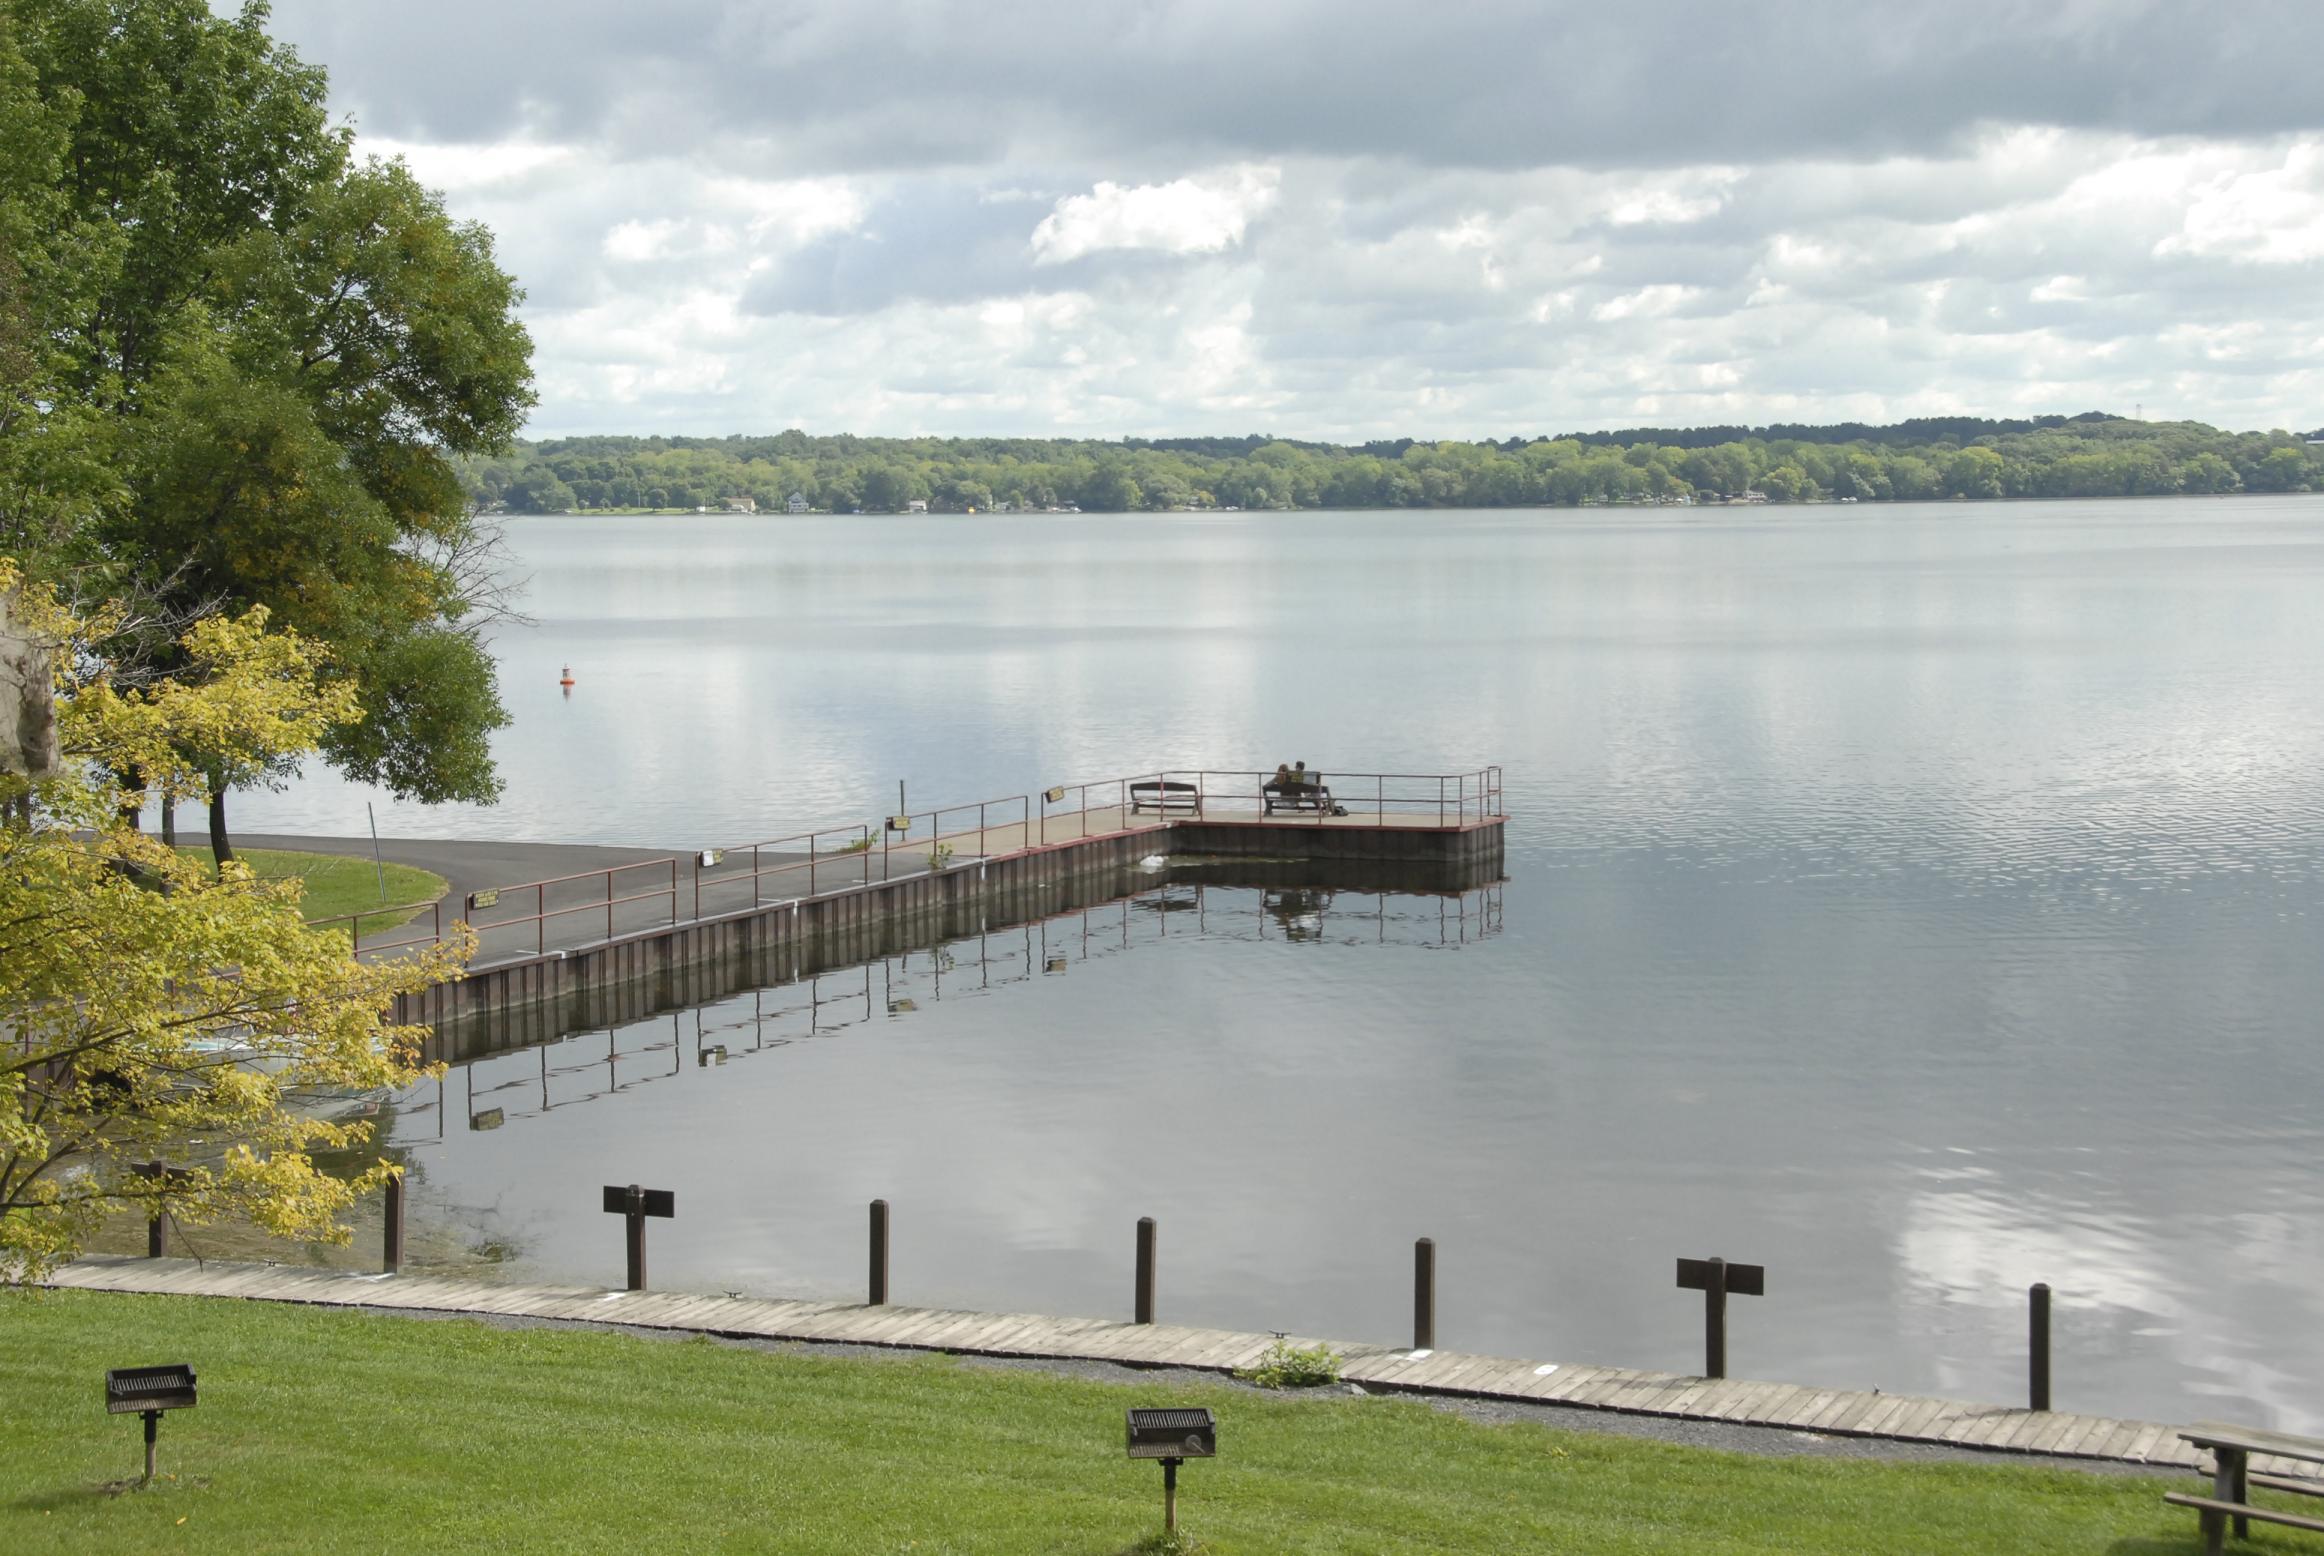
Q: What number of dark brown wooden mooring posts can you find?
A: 8